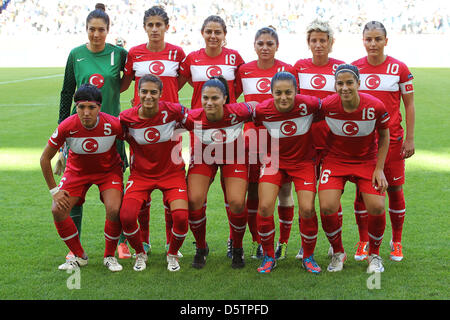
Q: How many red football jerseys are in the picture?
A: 10